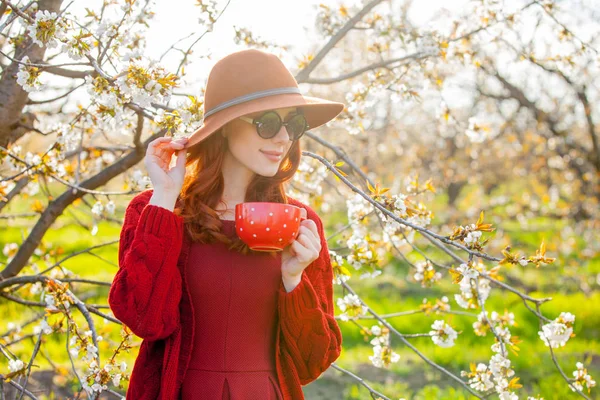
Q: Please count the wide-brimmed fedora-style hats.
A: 1